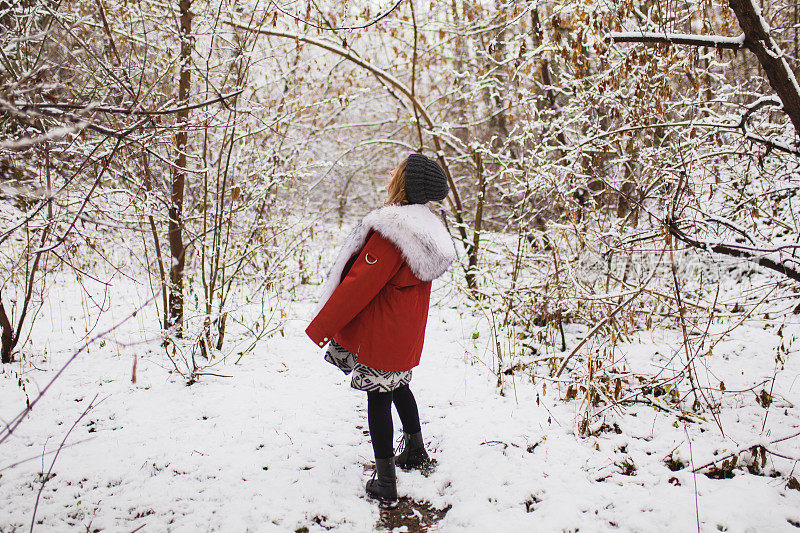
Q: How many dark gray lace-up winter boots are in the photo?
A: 2